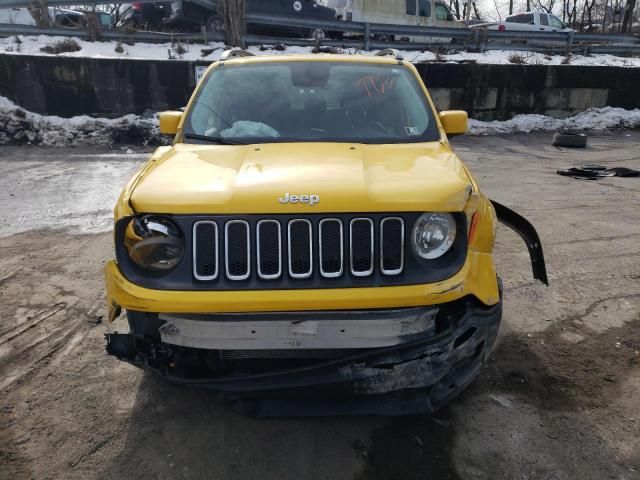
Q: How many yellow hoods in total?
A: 1